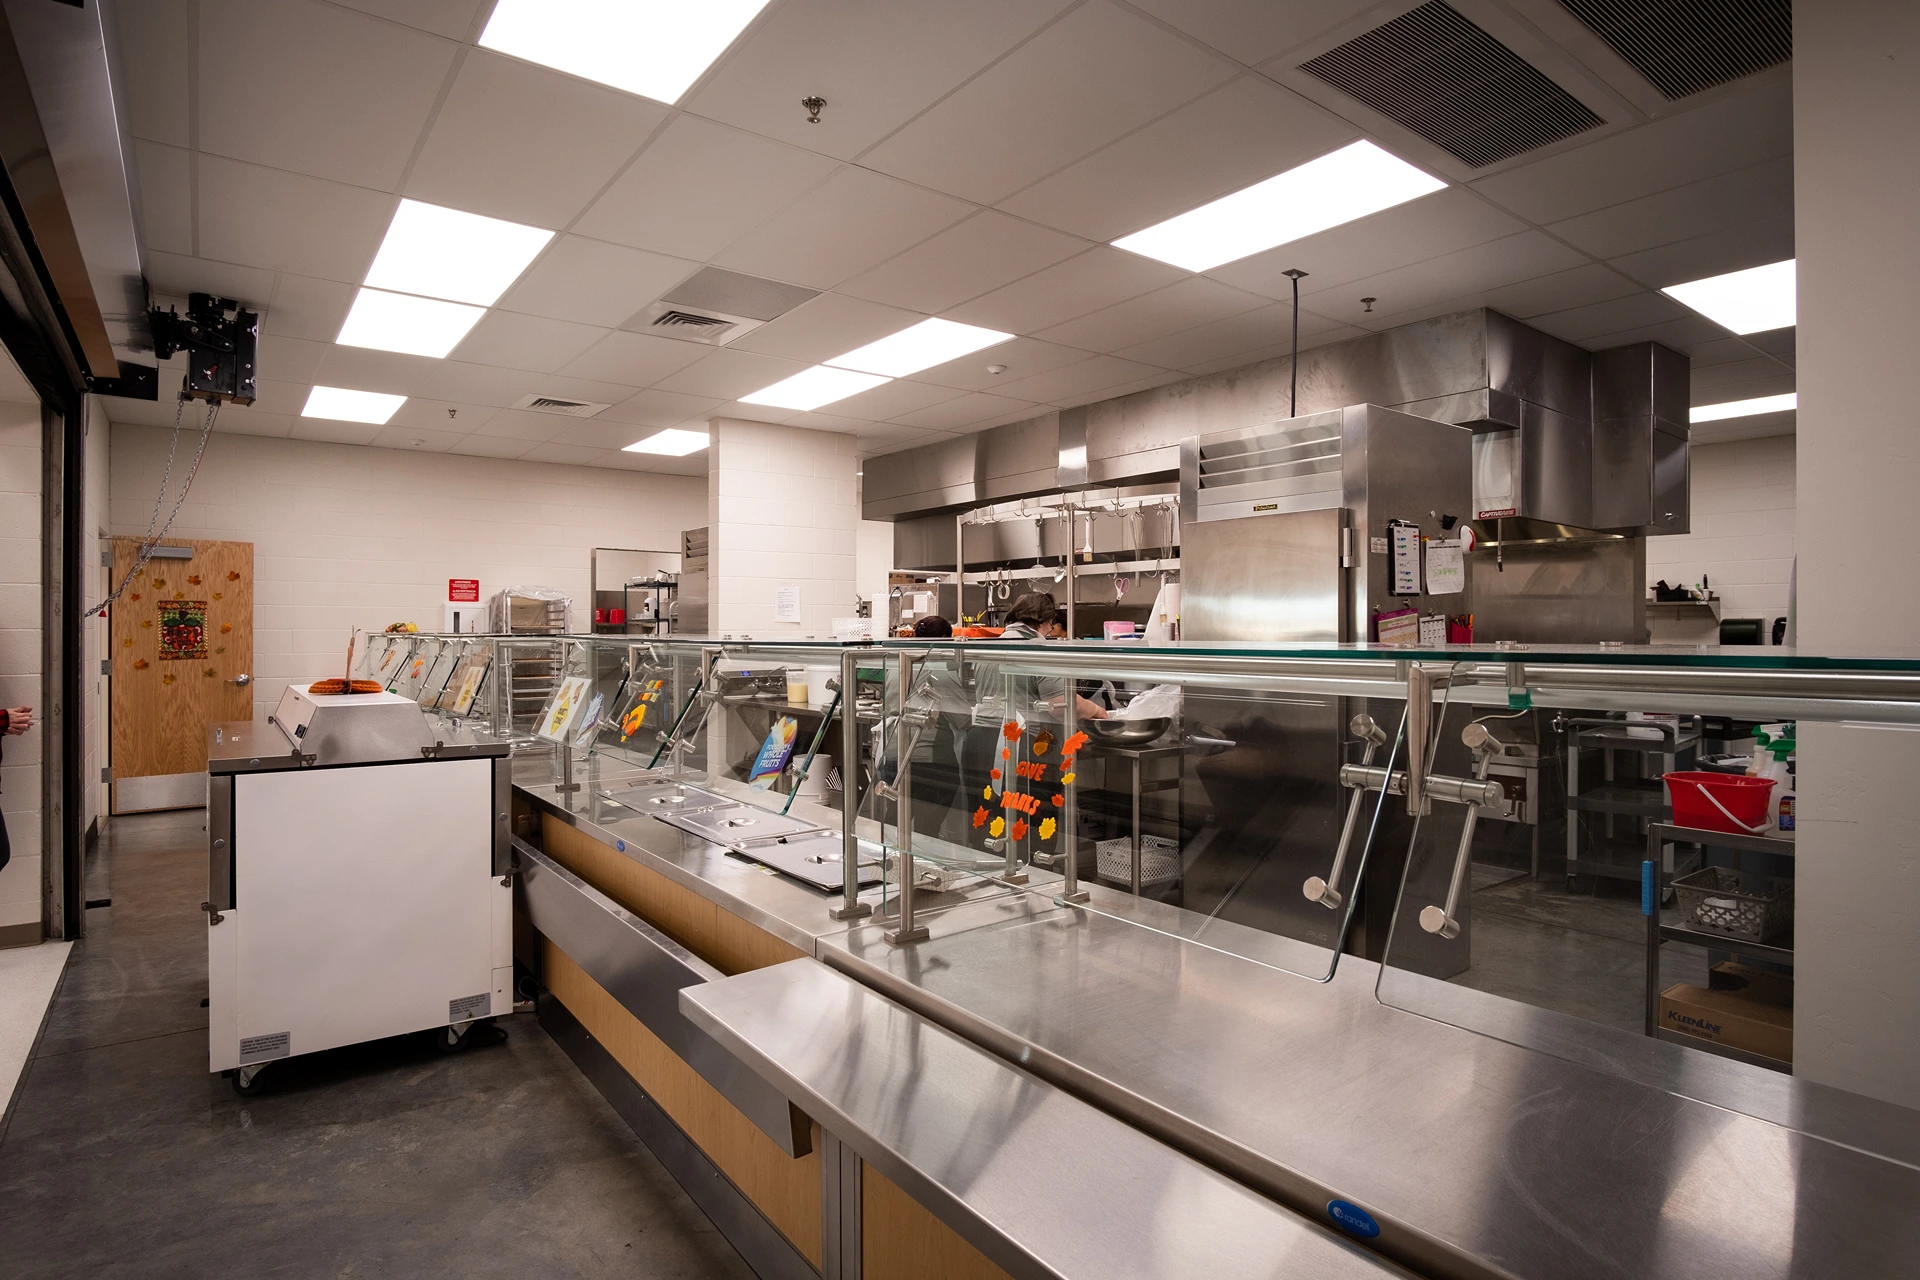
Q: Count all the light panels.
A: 10